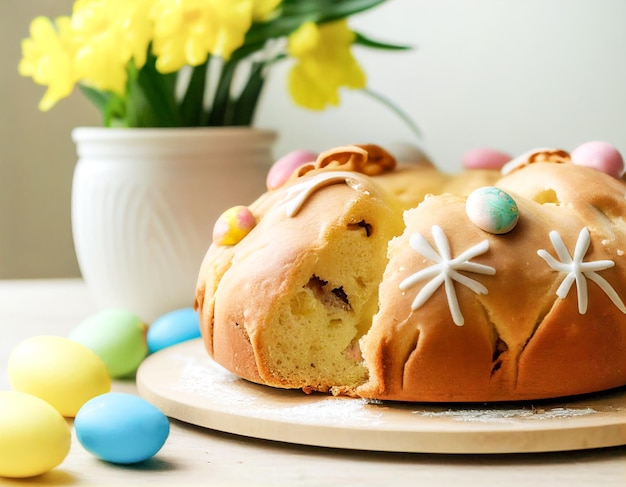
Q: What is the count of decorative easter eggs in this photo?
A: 10